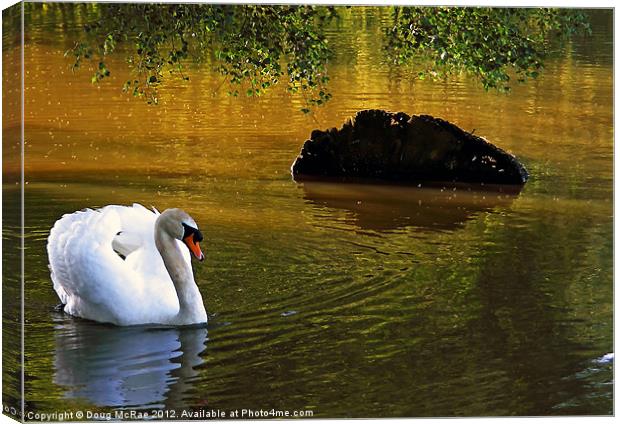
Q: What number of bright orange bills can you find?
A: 1